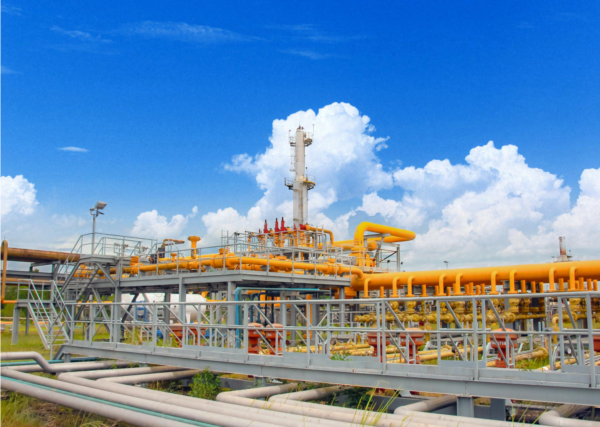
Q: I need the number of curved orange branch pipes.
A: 9